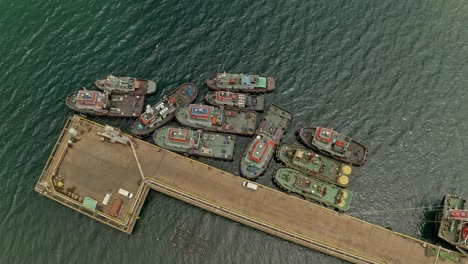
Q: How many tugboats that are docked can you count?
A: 11